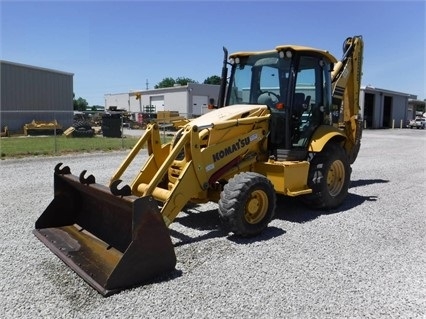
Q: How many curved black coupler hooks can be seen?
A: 3